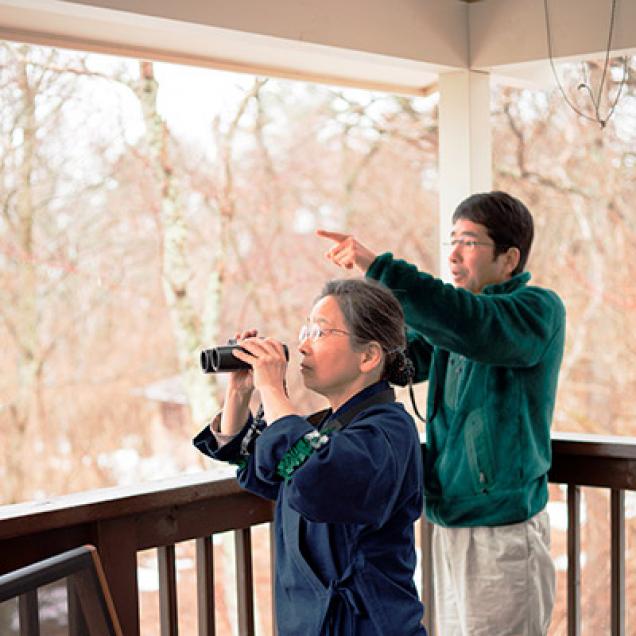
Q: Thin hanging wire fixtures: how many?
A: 1